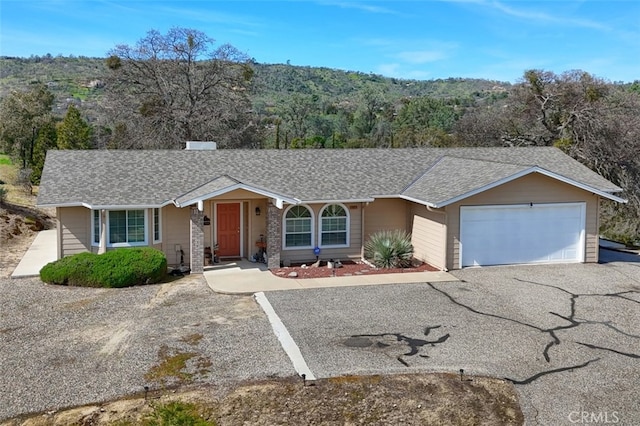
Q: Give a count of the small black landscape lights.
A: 3